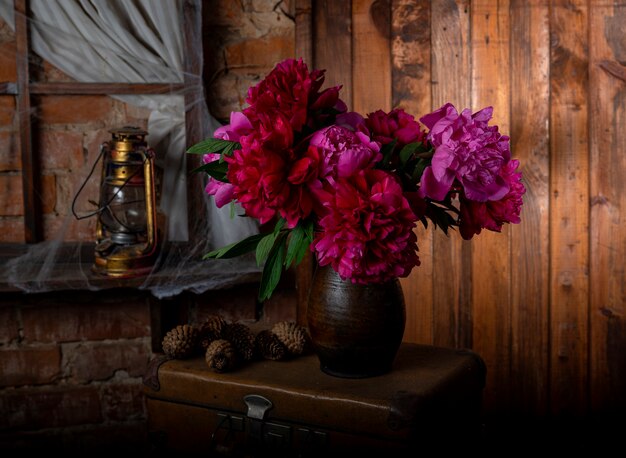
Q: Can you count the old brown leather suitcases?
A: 1